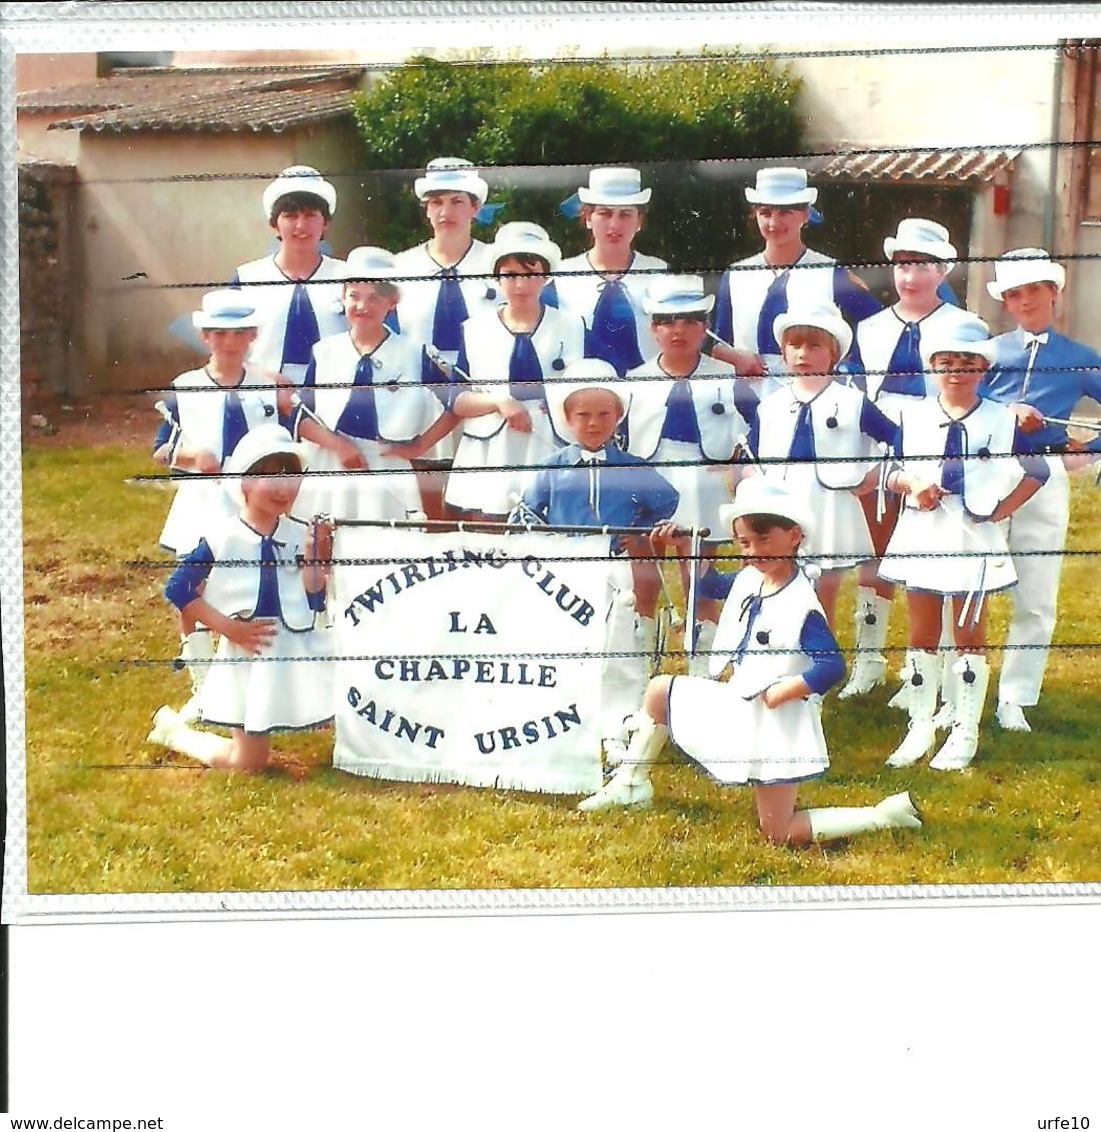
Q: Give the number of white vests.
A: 13